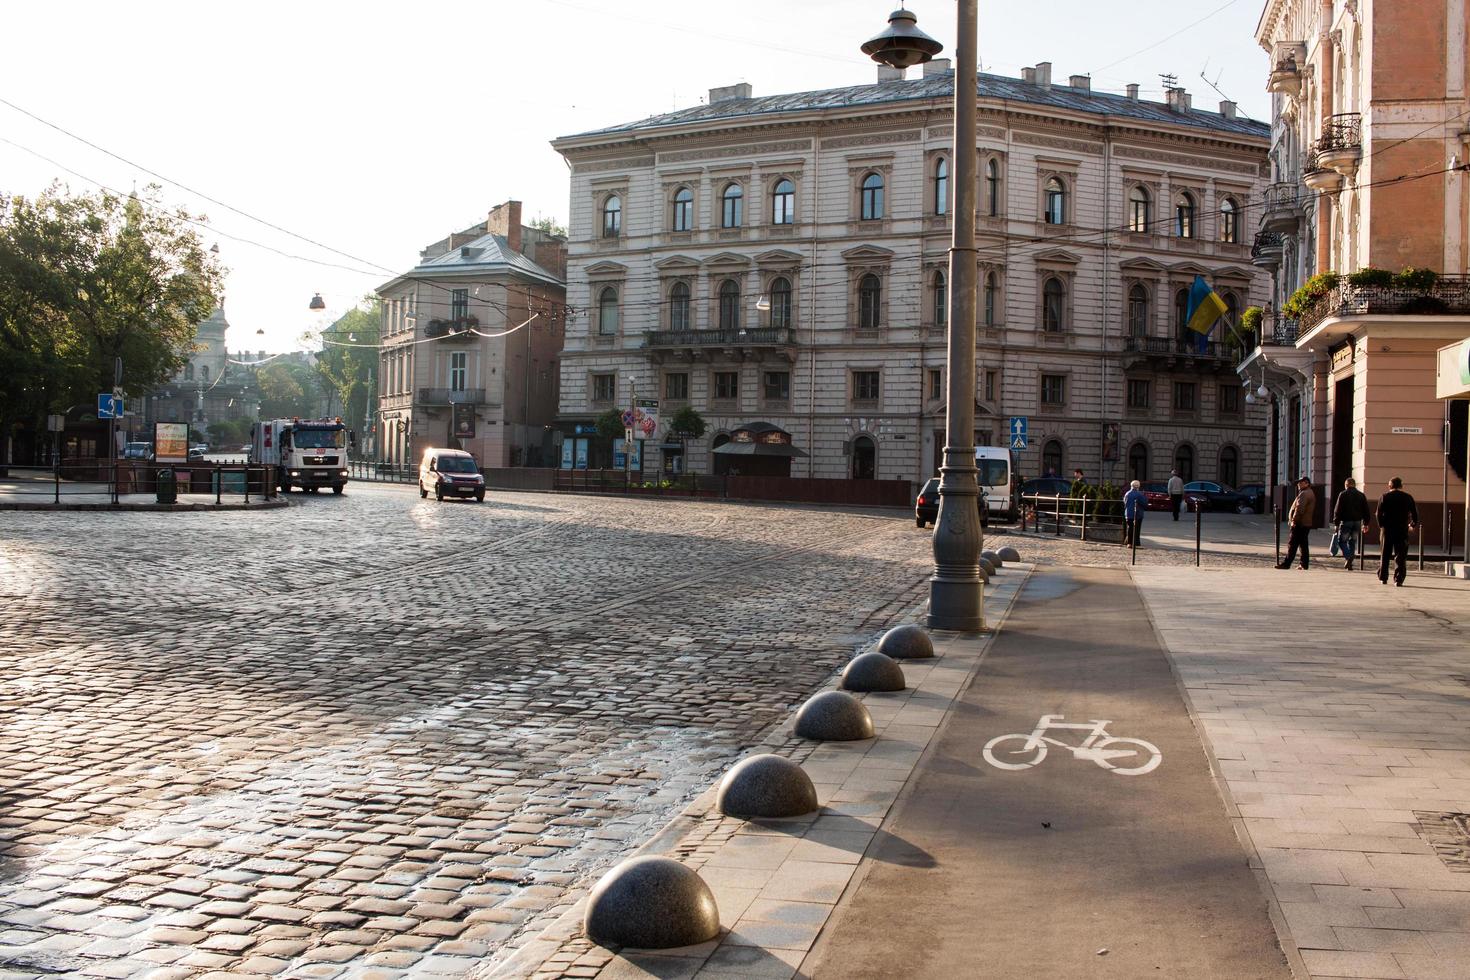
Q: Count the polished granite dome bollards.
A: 9